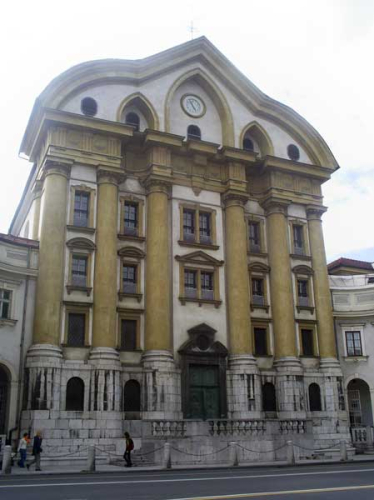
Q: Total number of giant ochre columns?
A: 6